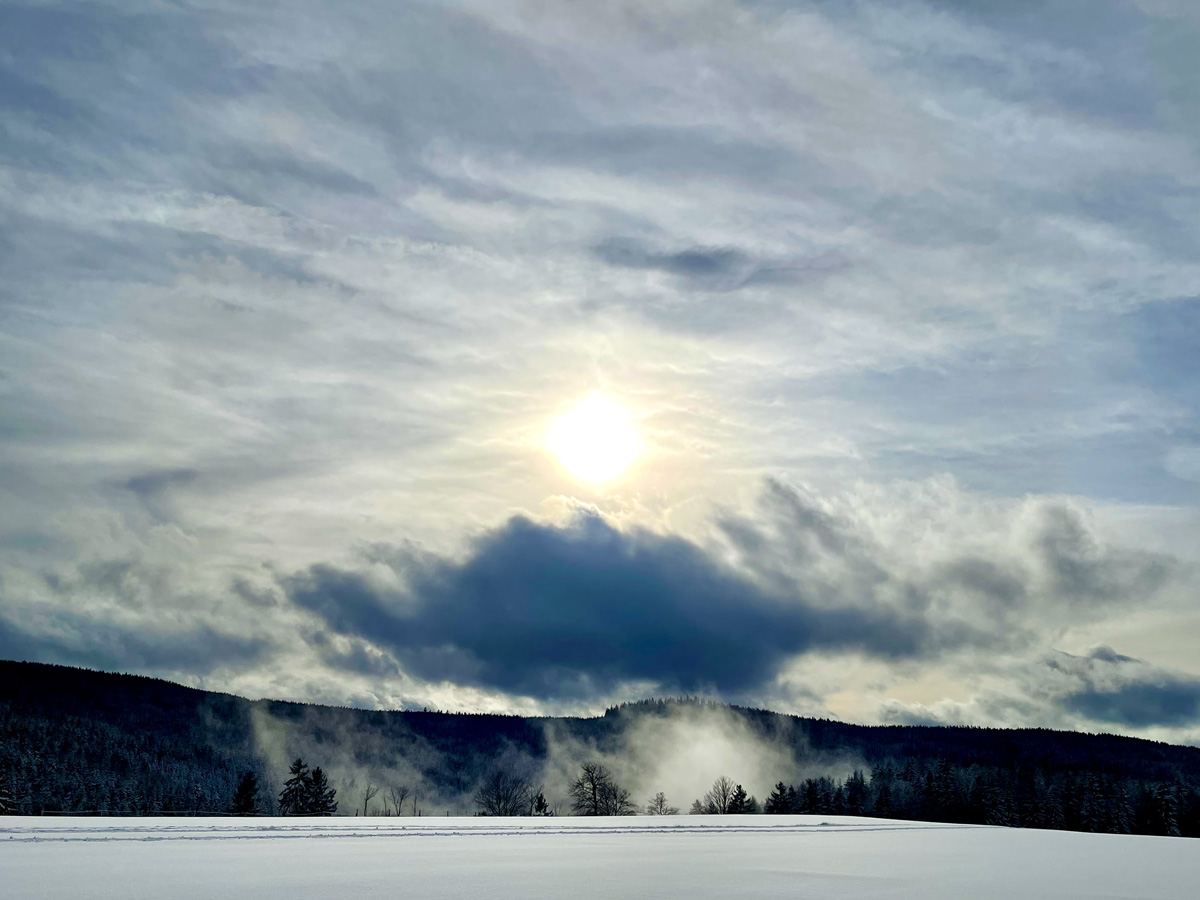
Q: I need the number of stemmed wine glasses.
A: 0